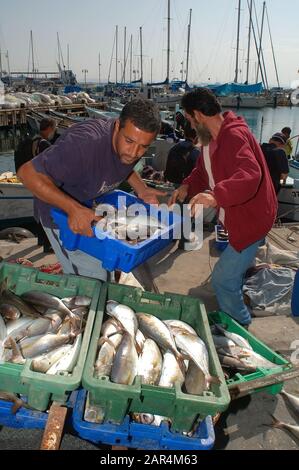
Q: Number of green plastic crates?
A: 3